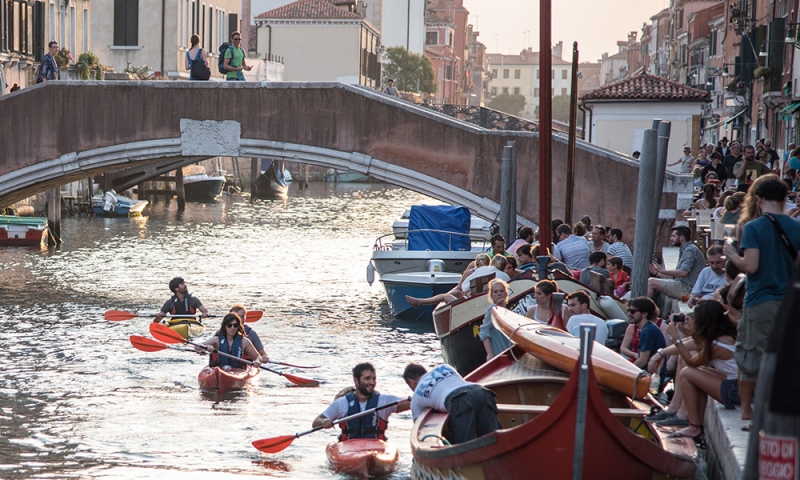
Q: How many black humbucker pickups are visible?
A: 0